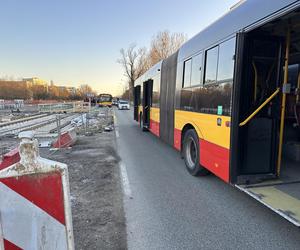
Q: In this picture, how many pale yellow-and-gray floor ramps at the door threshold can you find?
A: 1